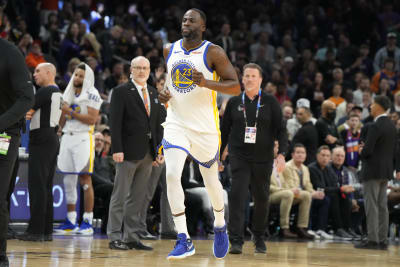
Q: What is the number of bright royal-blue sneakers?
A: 4